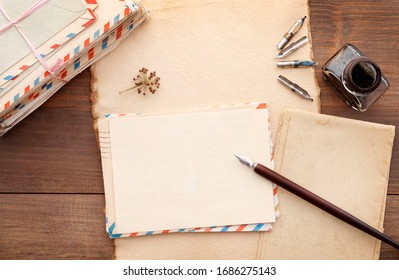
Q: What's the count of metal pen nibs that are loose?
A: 4